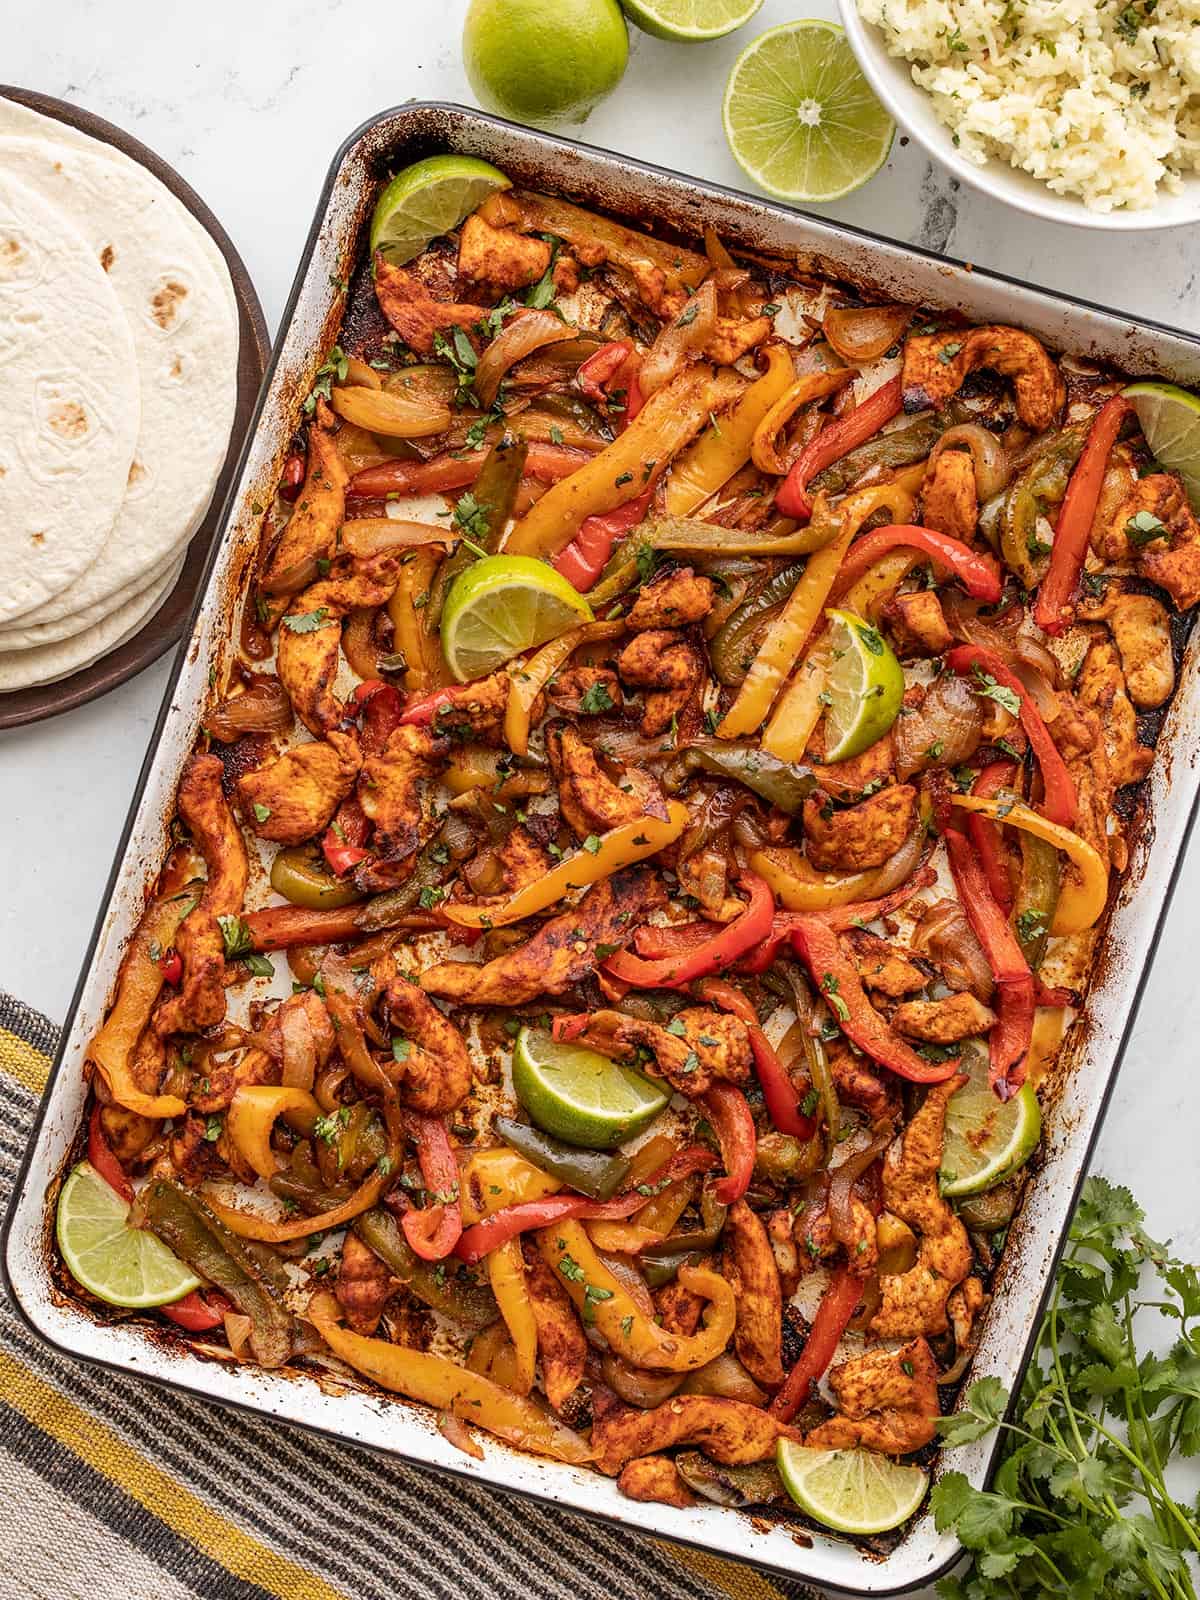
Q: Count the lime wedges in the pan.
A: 8